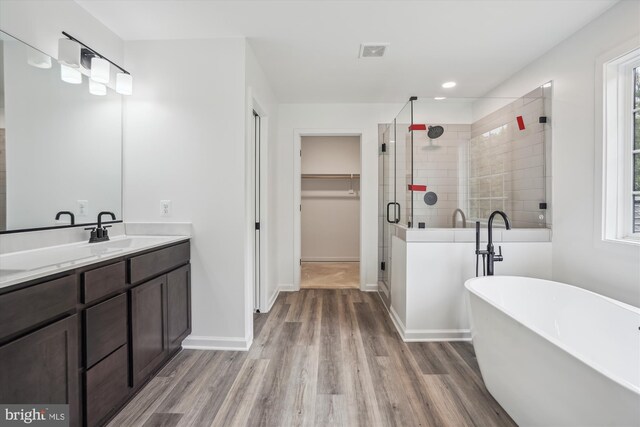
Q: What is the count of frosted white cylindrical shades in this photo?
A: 3